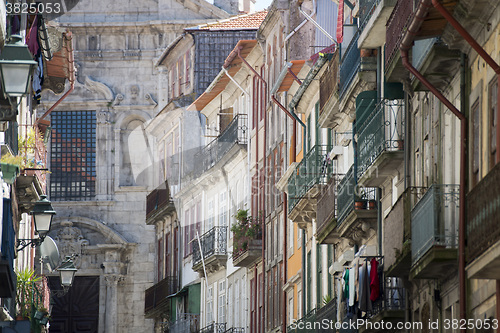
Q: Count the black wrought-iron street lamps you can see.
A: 3